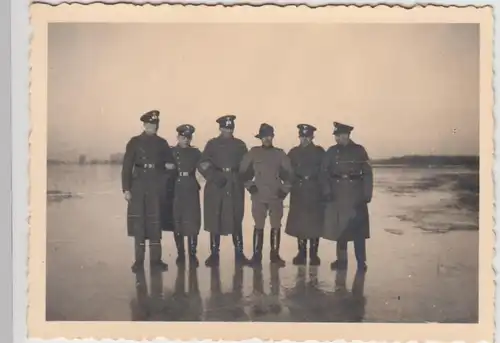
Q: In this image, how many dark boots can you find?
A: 12